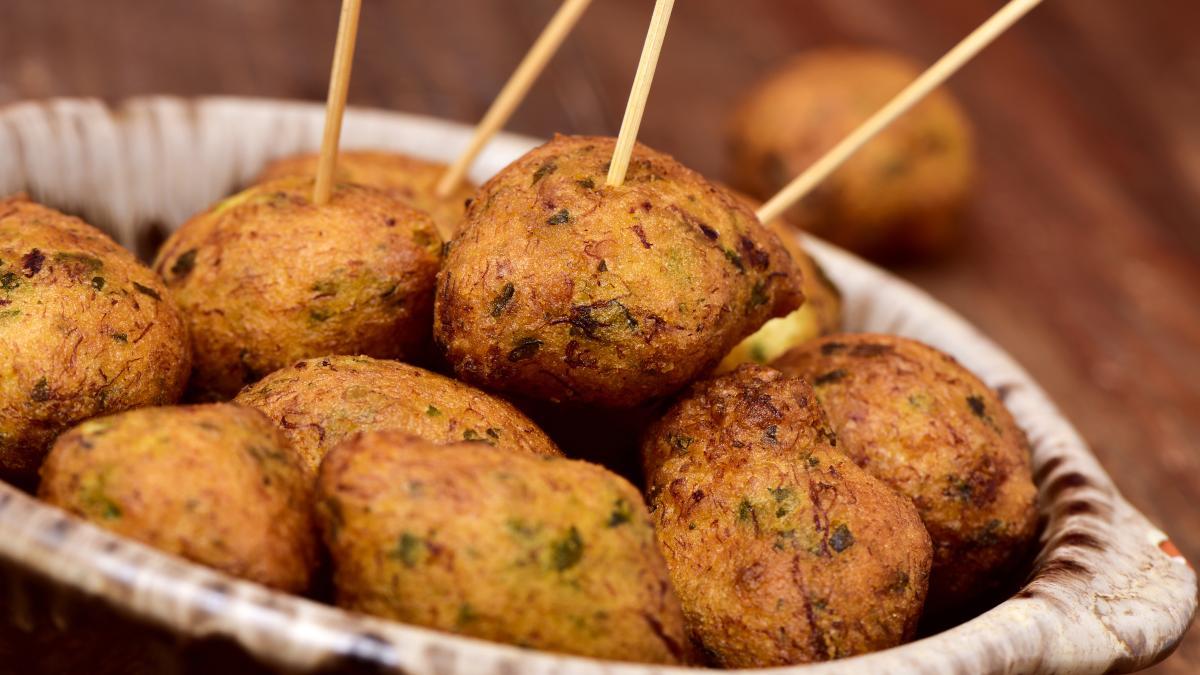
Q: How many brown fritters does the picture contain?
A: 11